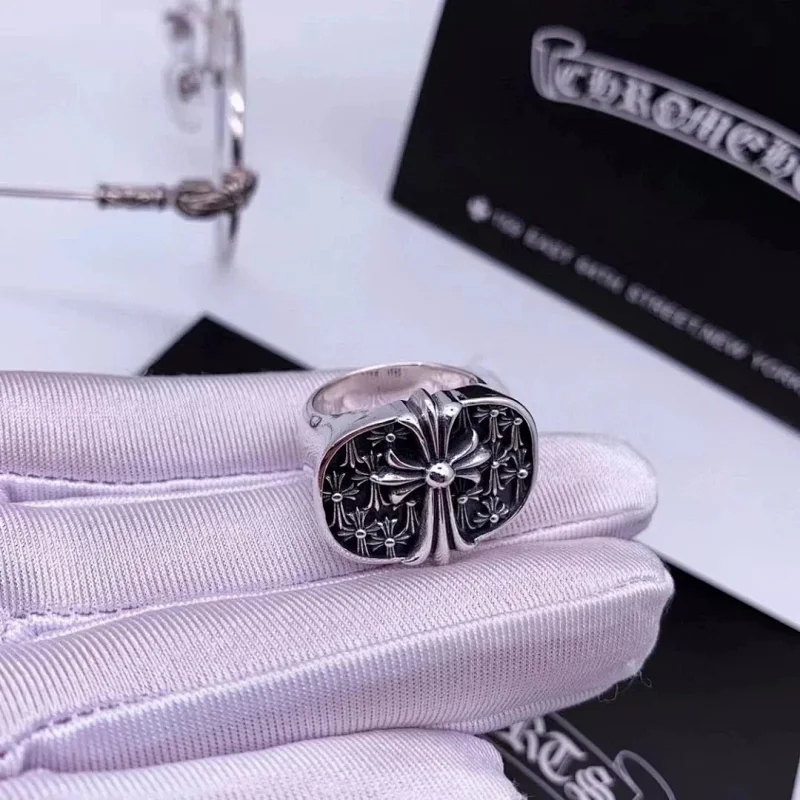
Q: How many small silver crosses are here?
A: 12